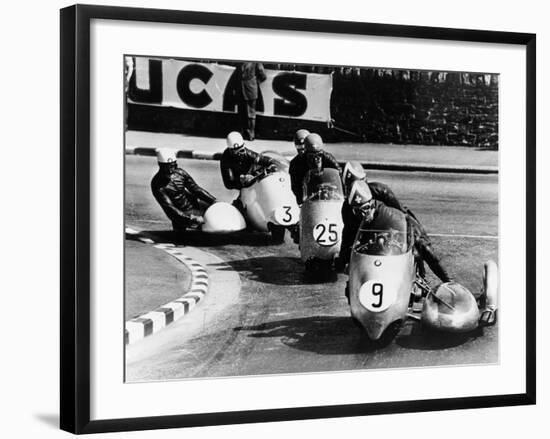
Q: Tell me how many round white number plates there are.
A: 3